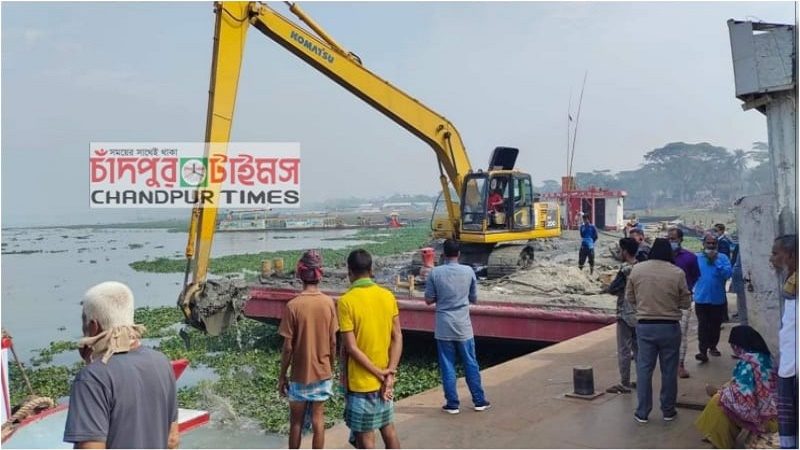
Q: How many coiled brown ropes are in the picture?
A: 1